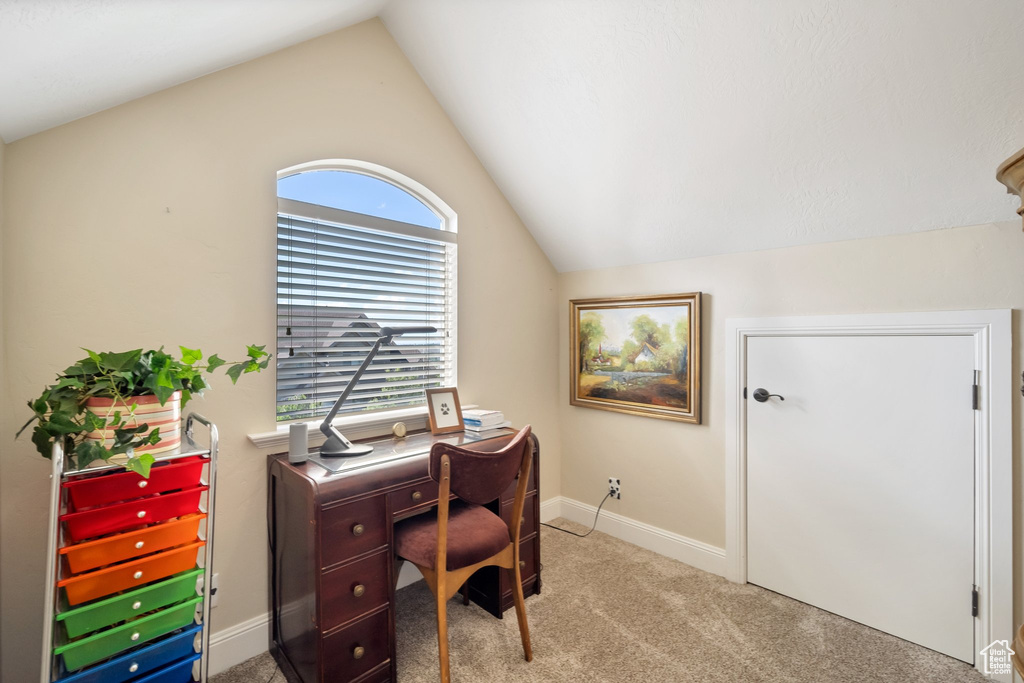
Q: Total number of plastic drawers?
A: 8